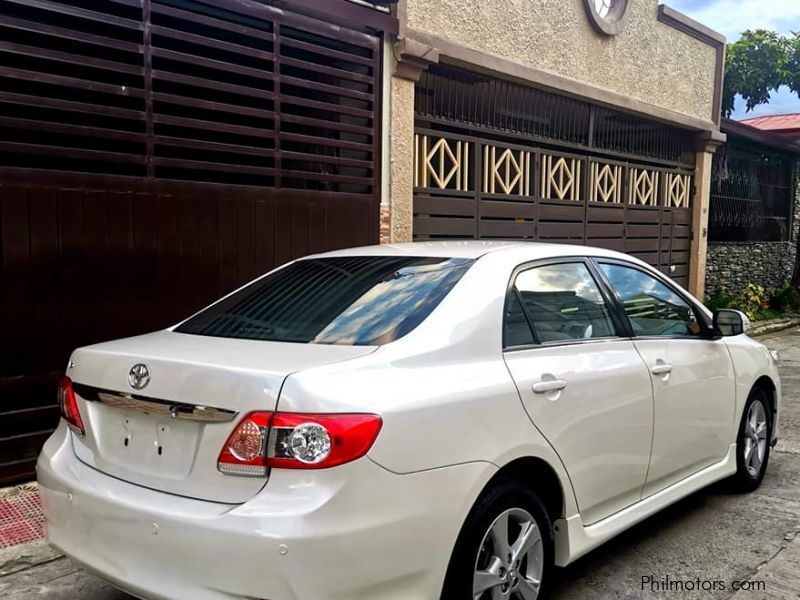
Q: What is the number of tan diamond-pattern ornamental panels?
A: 6